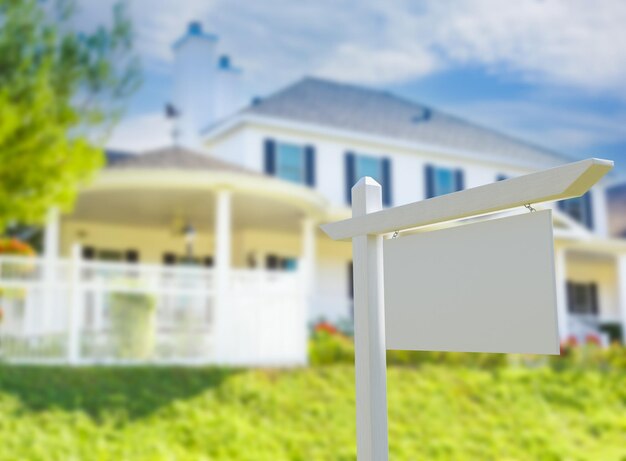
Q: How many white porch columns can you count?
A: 5